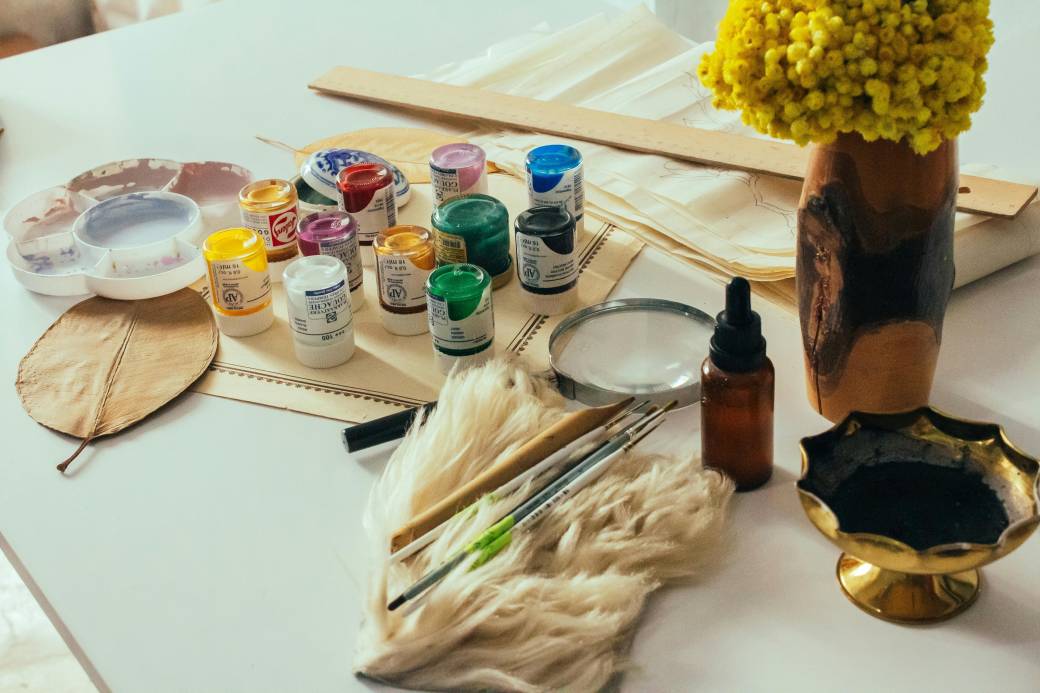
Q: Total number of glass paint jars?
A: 11